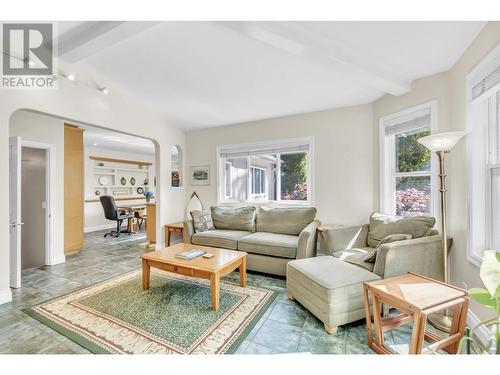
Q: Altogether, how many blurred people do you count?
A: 0